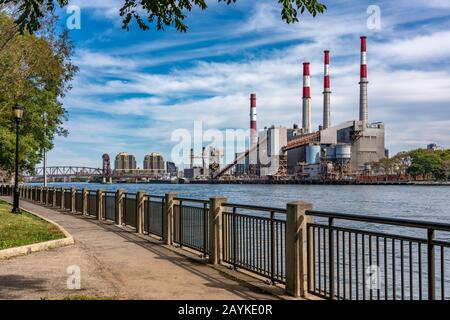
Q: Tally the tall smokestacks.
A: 4